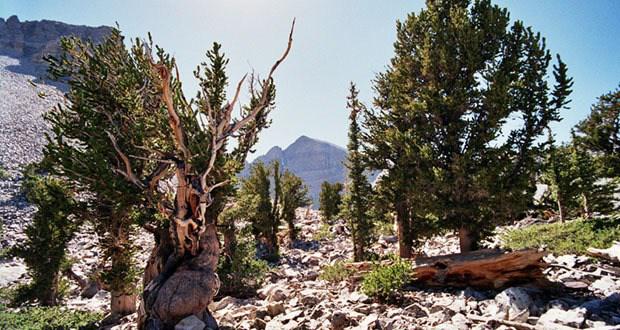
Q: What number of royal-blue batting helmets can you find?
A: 0